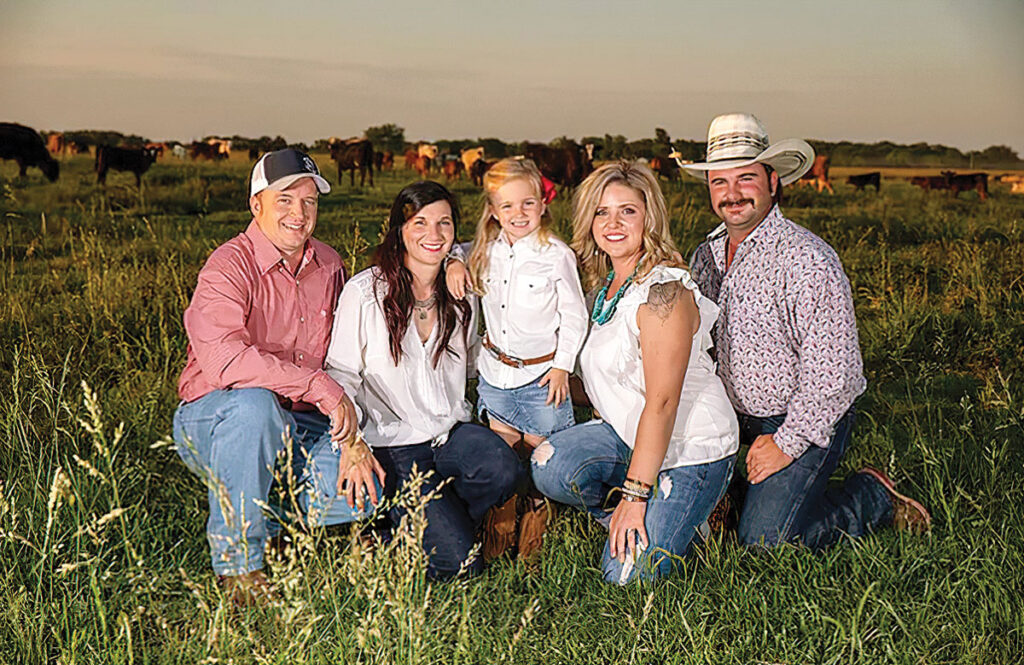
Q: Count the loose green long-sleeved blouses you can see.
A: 0